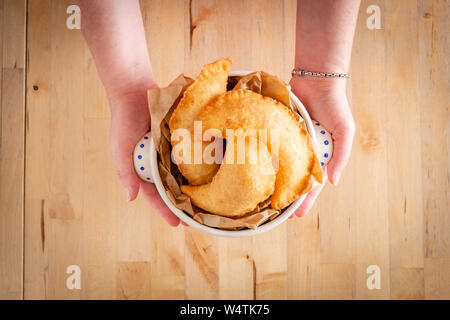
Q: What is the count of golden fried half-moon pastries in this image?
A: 3